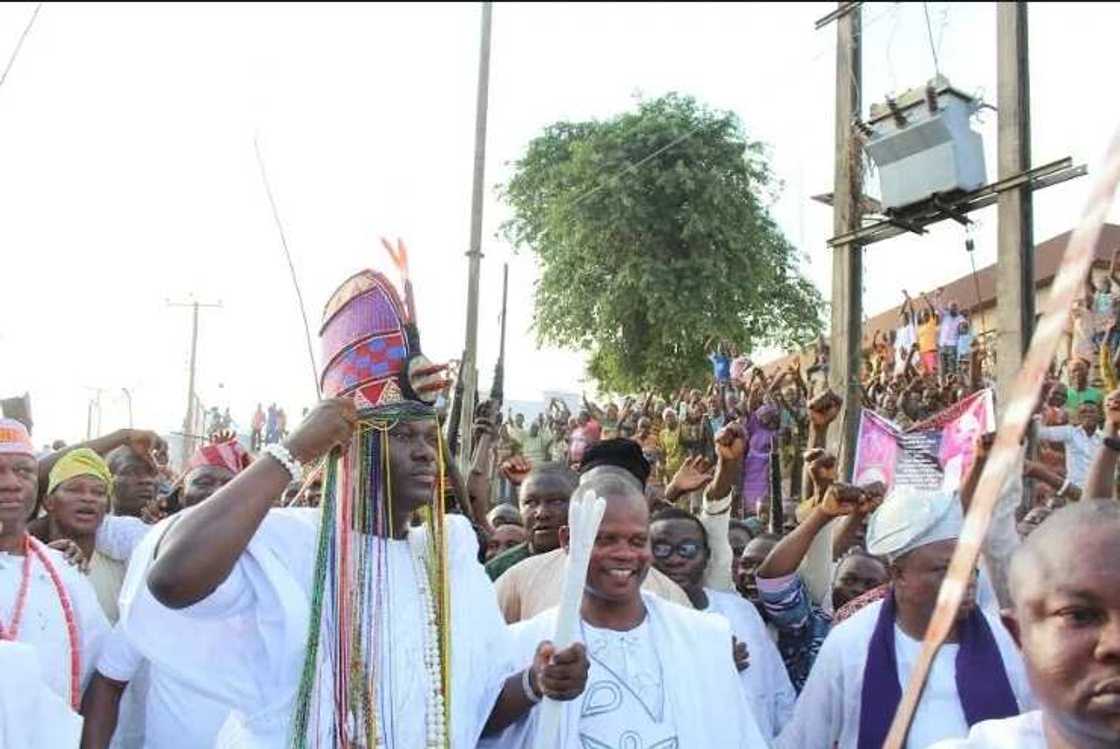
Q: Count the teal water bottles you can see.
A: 0